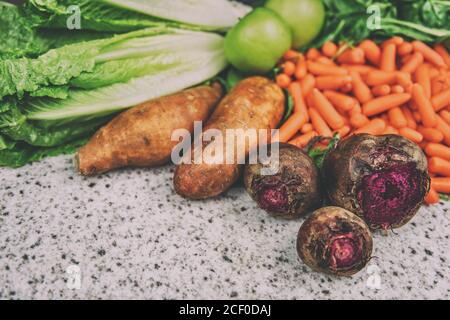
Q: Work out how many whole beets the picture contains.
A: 3